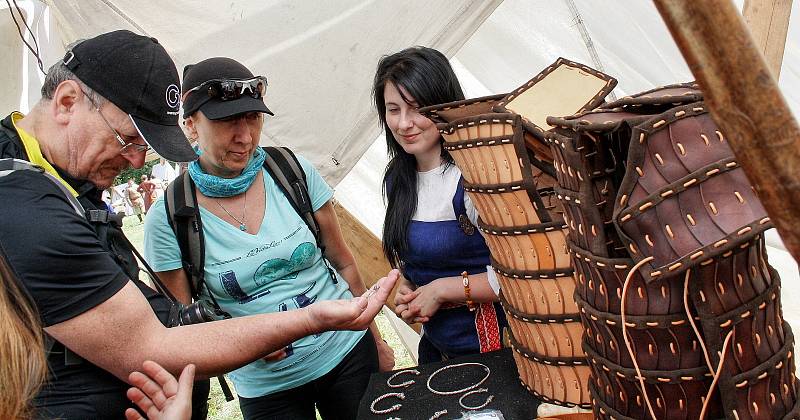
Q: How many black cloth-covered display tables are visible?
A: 1